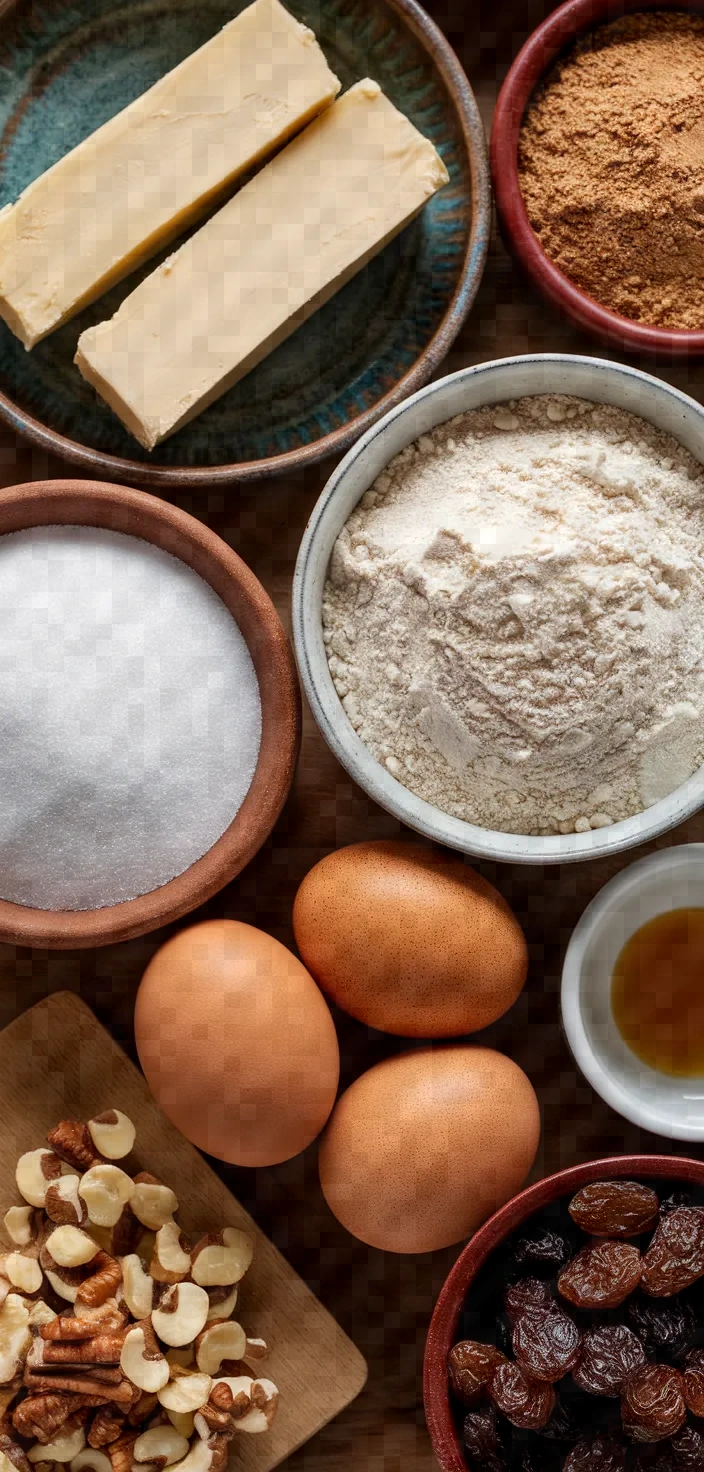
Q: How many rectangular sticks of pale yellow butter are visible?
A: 2